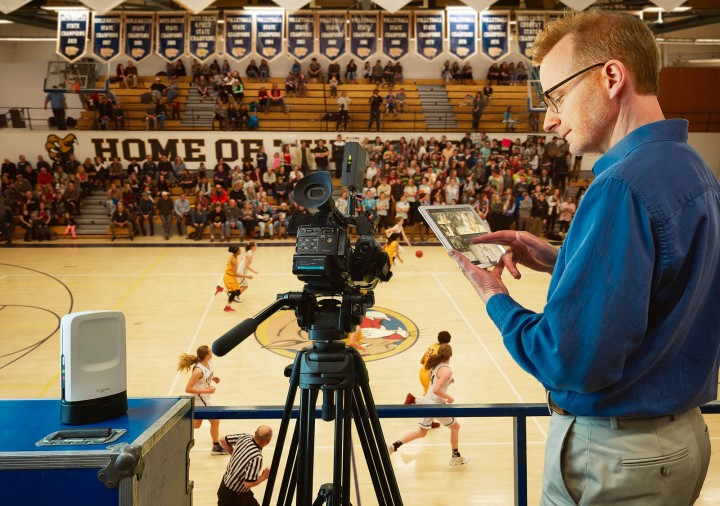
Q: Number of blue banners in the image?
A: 15